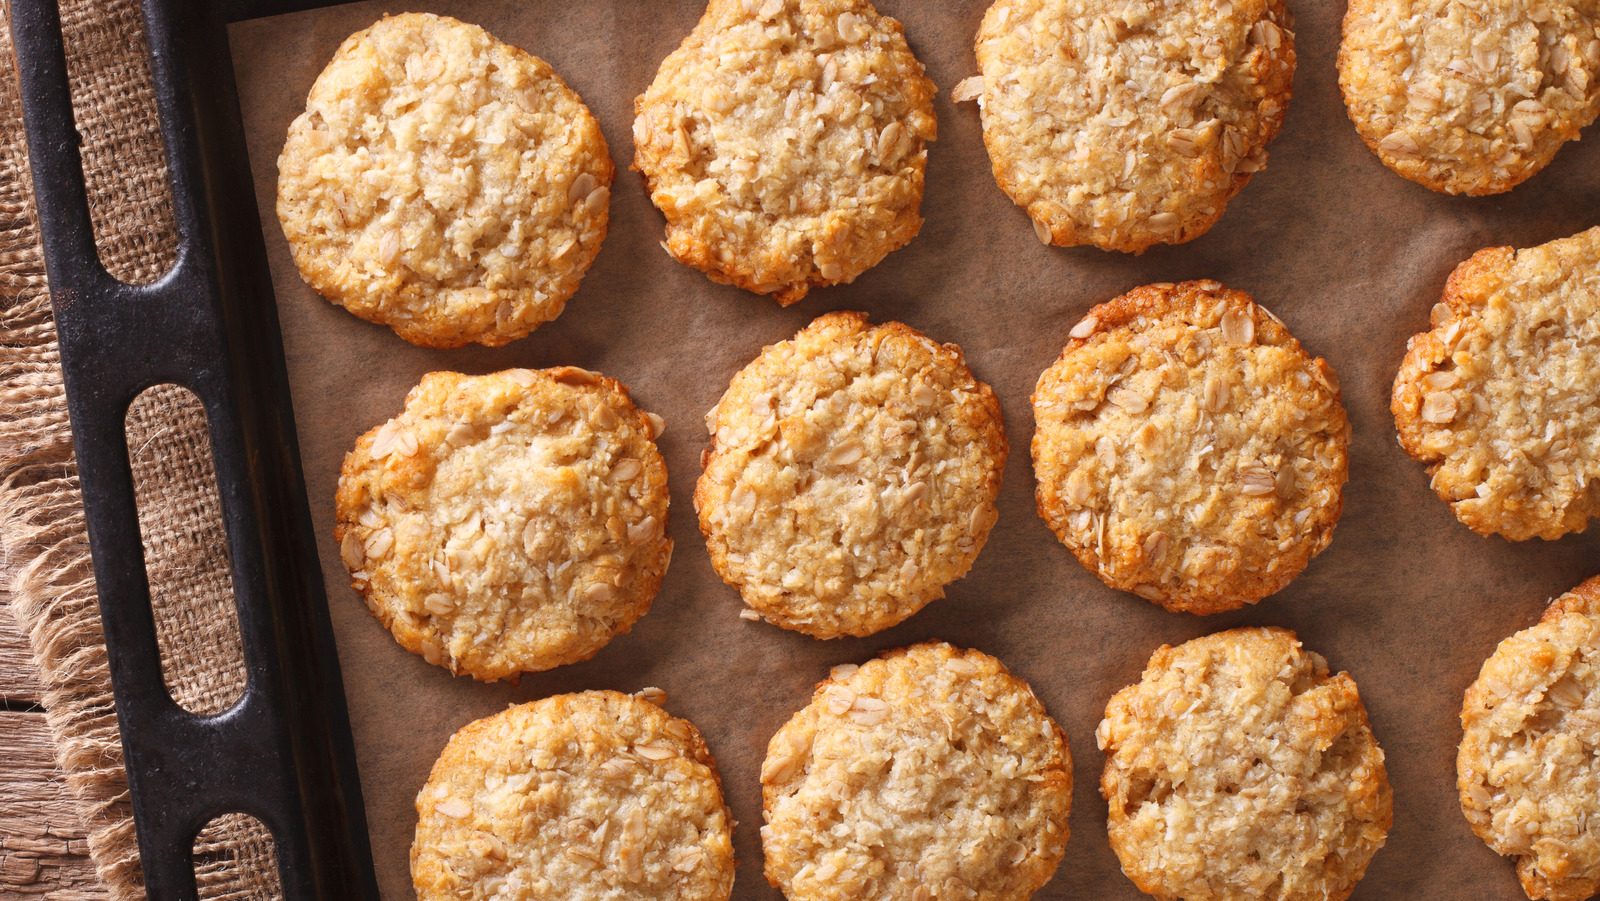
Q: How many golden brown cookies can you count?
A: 12